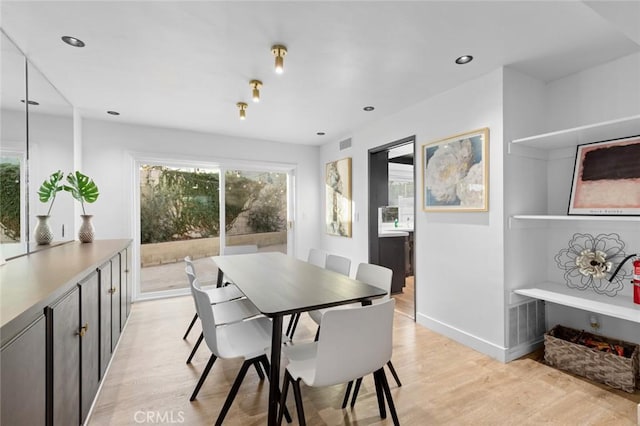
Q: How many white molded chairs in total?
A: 8